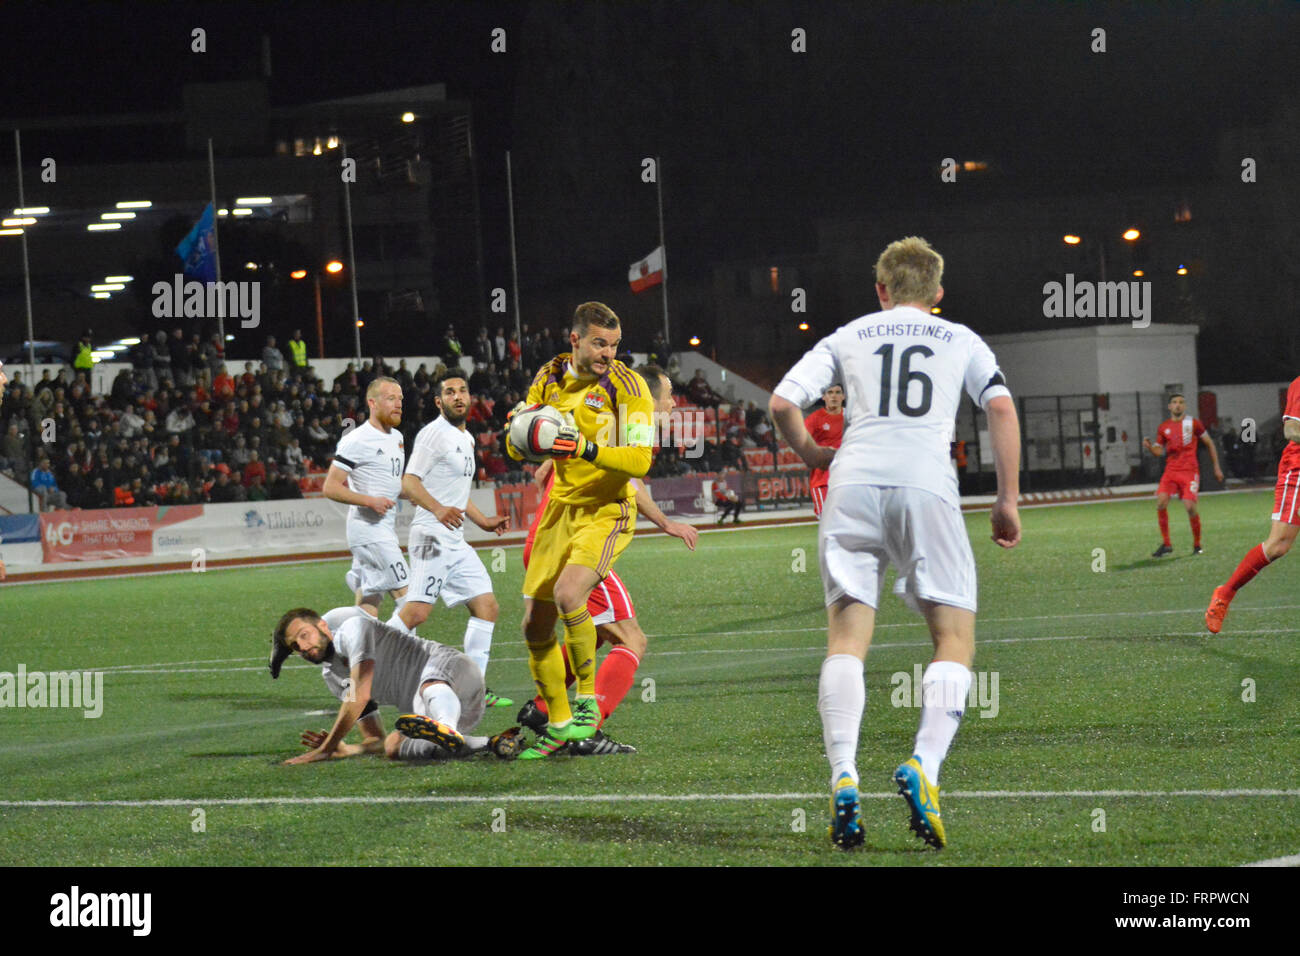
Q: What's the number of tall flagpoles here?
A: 5